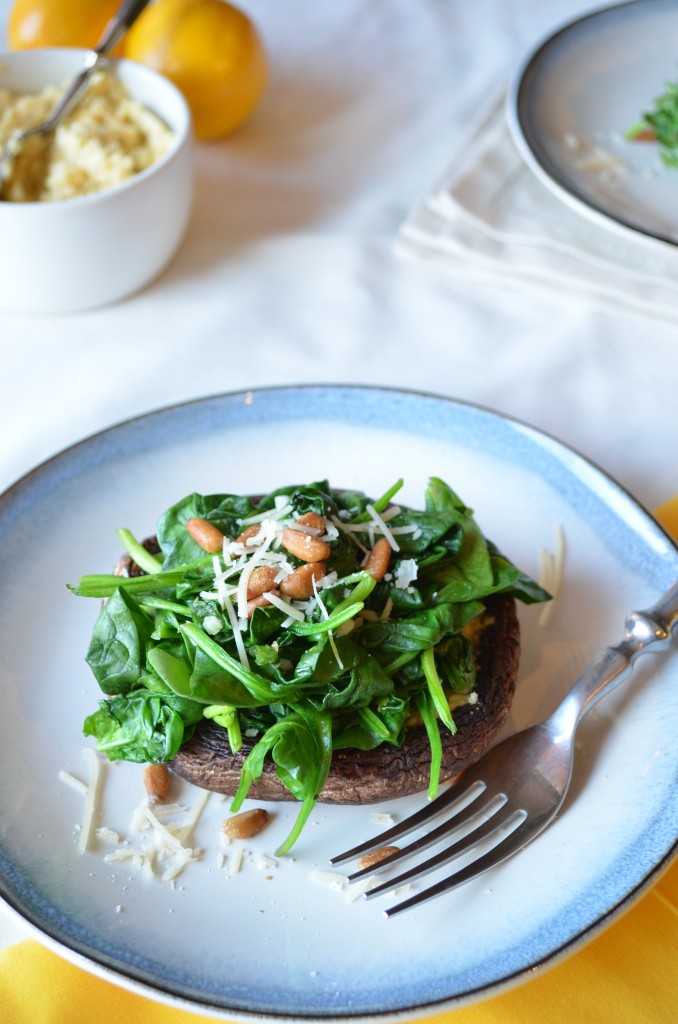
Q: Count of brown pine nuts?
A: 11